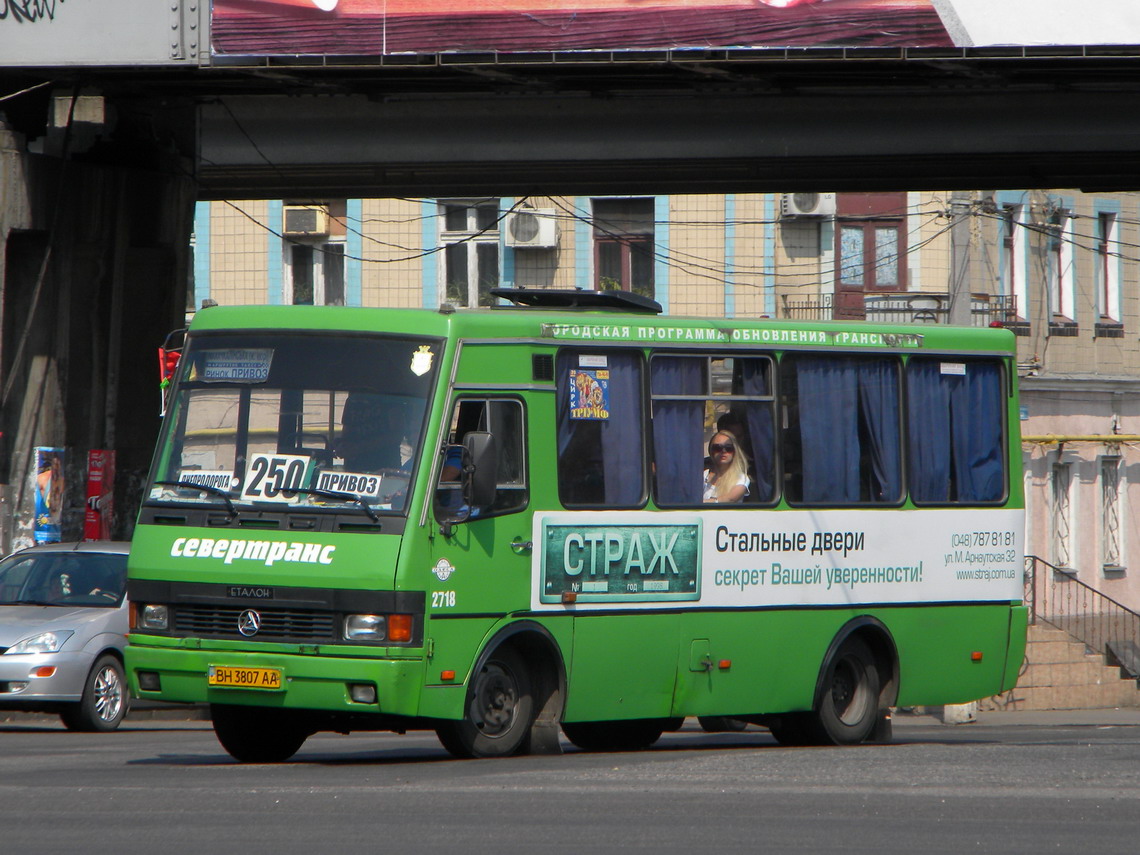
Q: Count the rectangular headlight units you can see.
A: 2